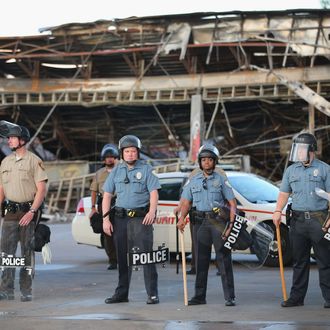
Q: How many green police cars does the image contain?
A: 0